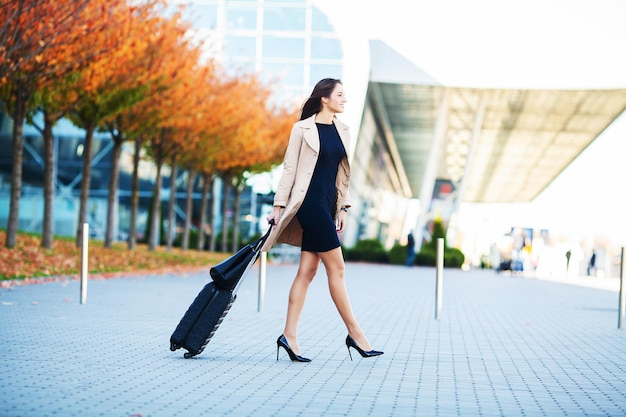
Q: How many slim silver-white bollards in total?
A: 4